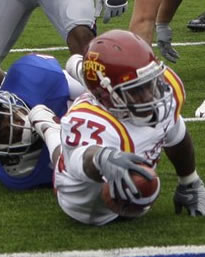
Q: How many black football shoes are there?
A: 1